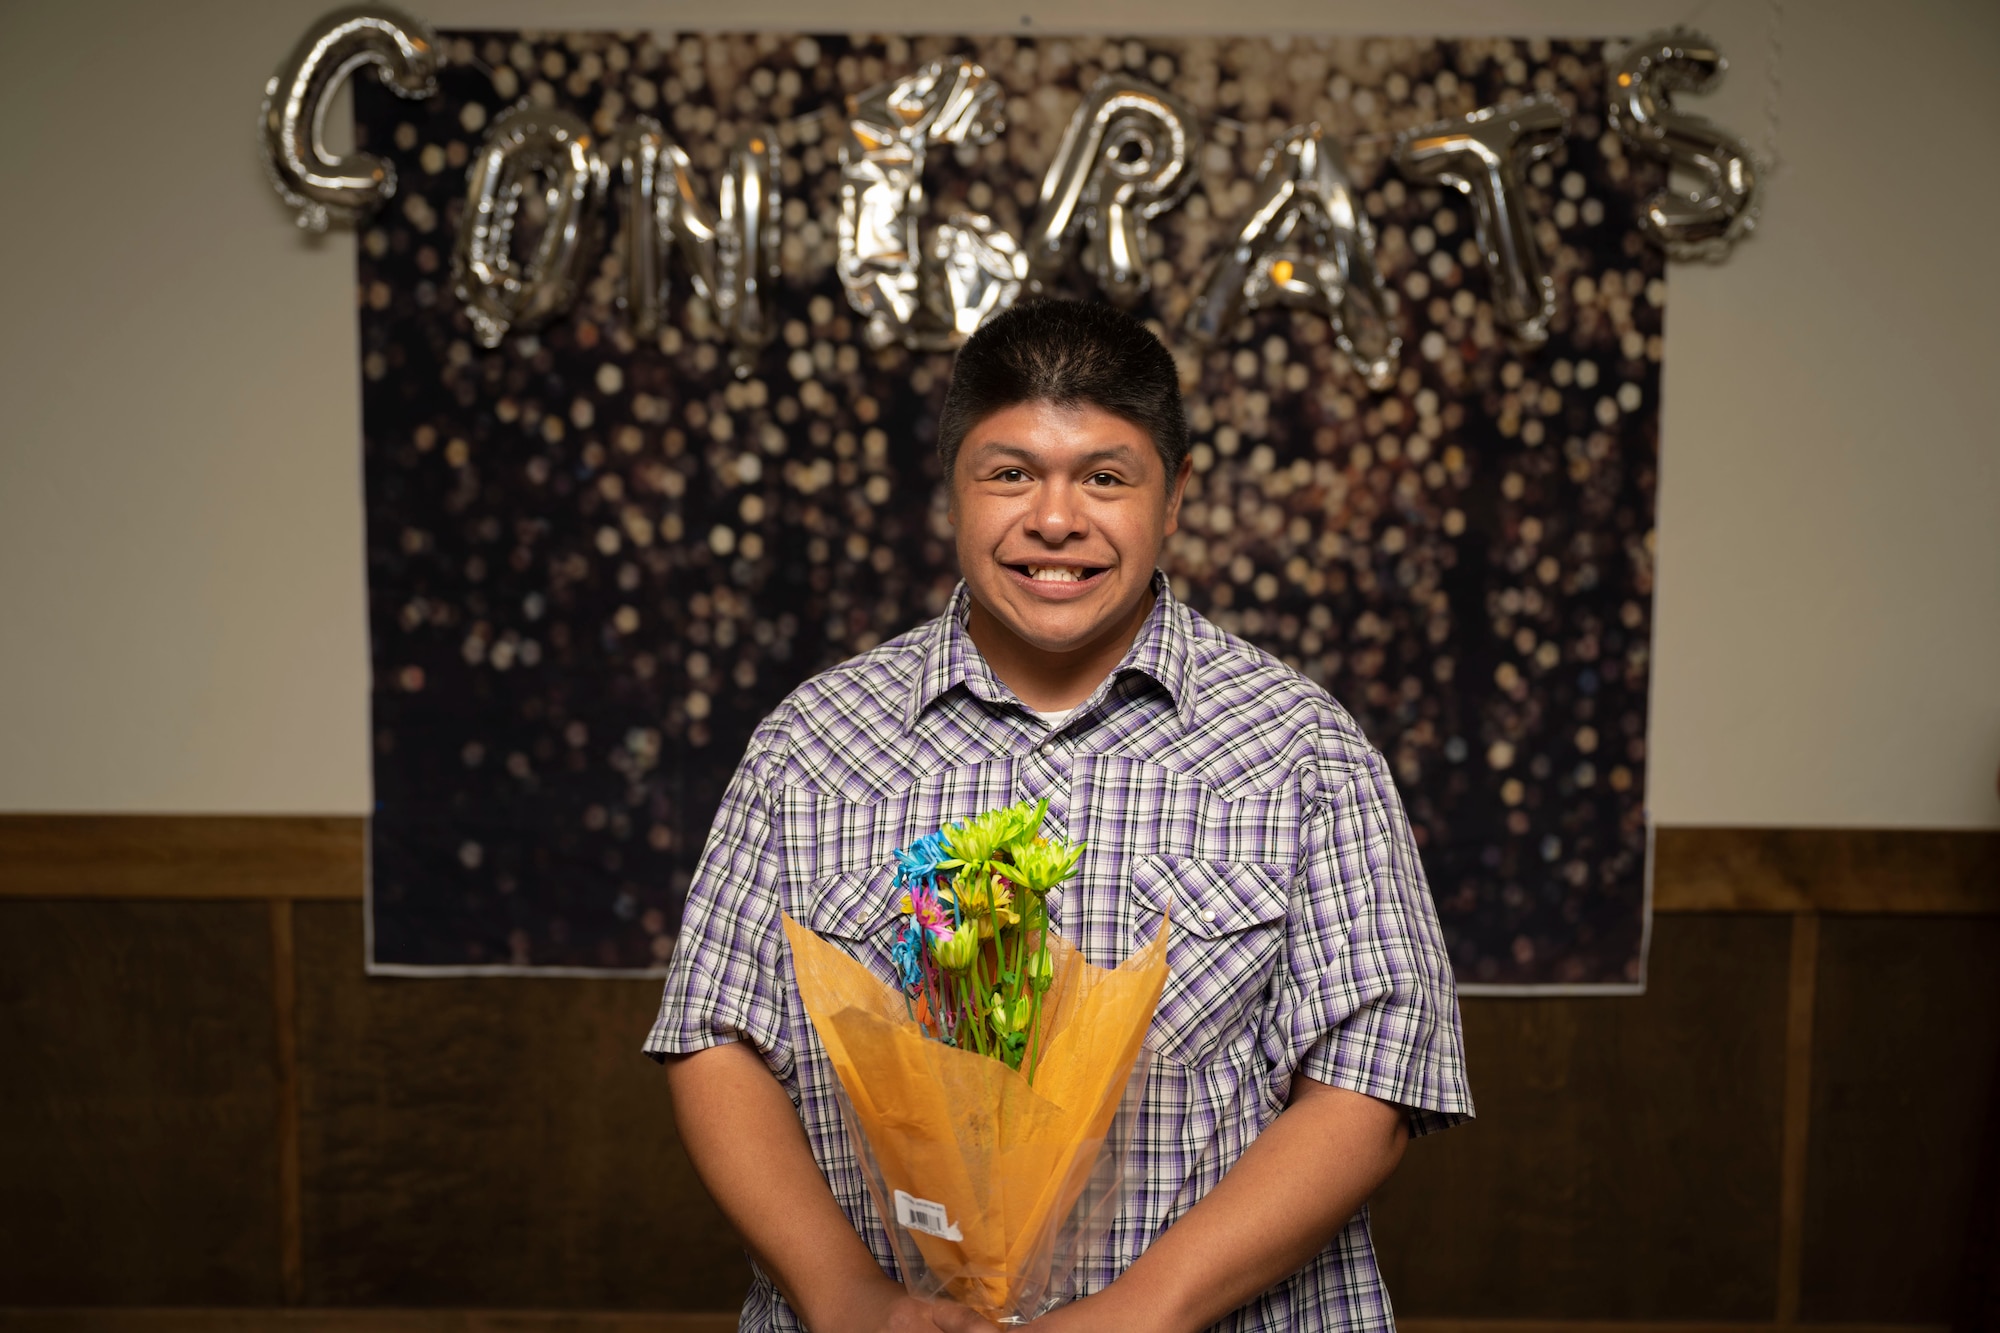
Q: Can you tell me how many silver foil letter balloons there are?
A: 8